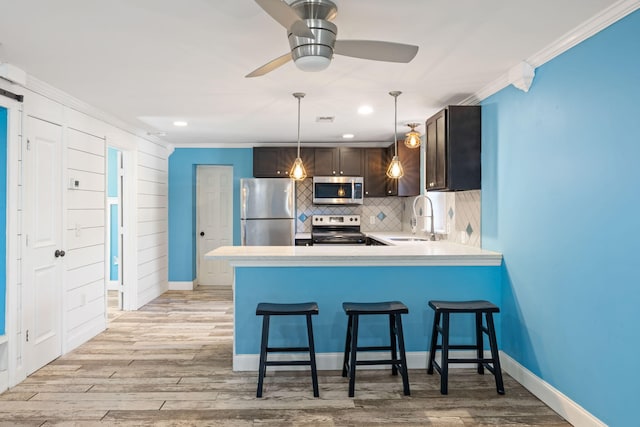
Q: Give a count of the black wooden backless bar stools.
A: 3